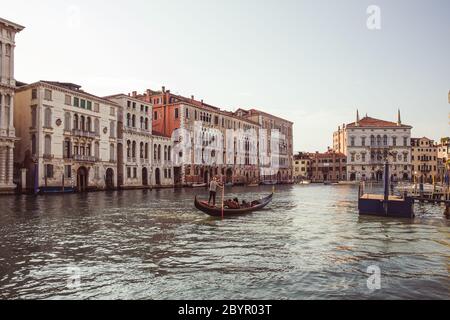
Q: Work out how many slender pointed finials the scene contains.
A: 2